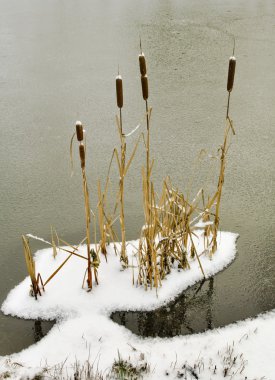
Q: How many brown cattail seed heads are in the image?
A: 6